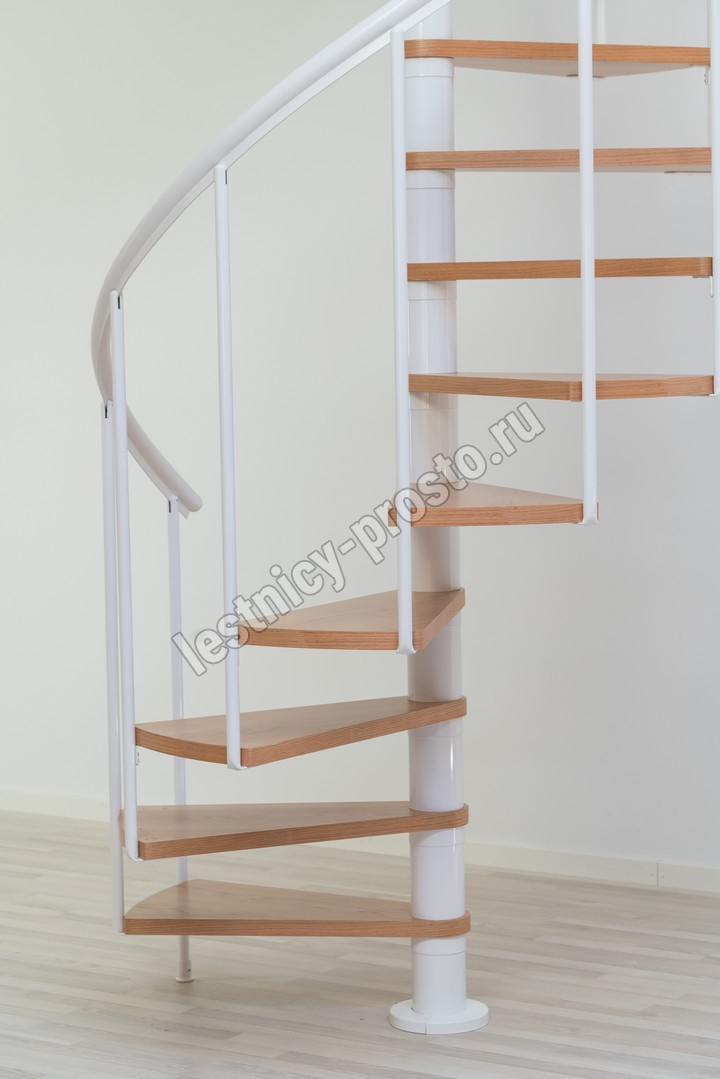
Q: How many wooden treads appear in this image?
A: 9